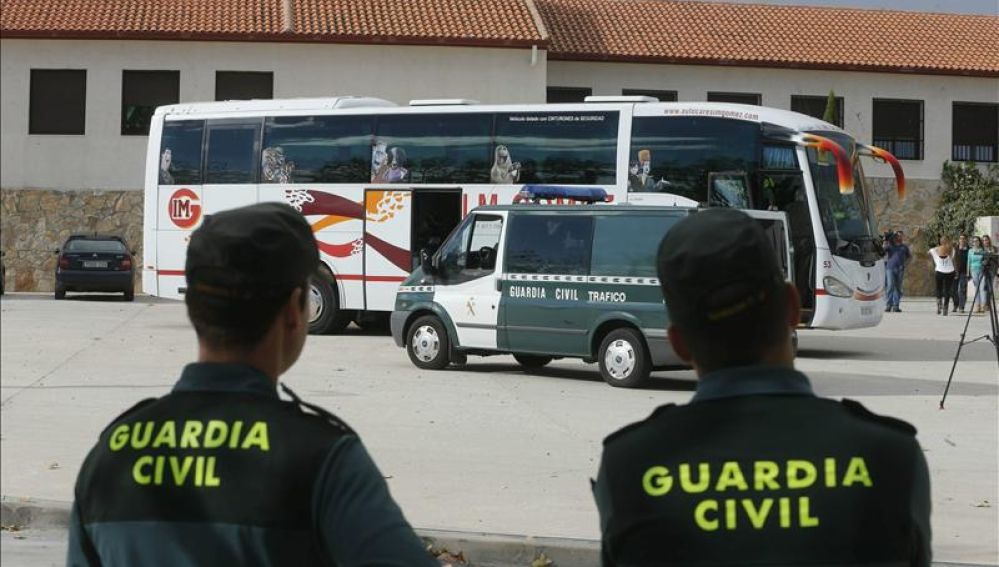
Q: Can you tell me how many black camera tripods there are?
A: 1